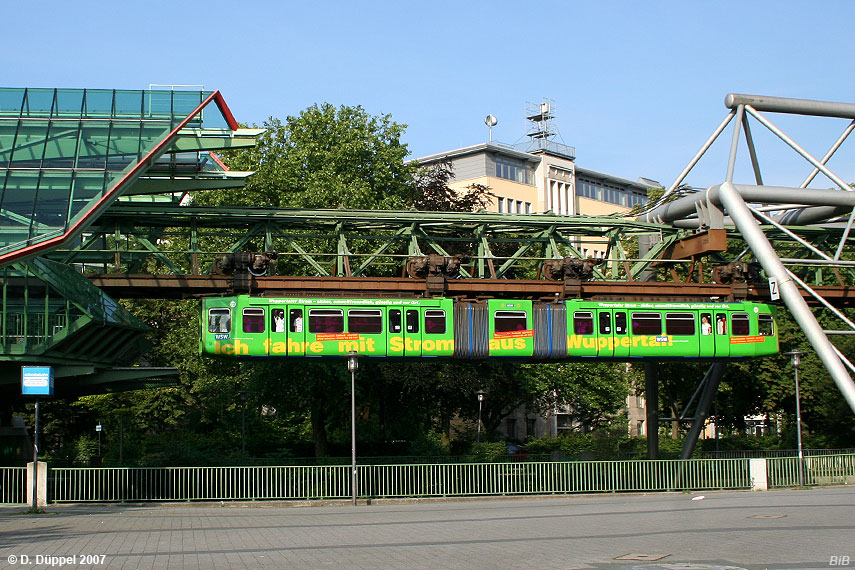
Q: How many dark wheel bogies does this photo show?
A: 4